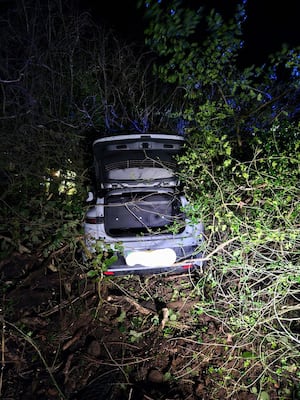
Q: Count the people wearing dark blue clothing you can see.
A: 0